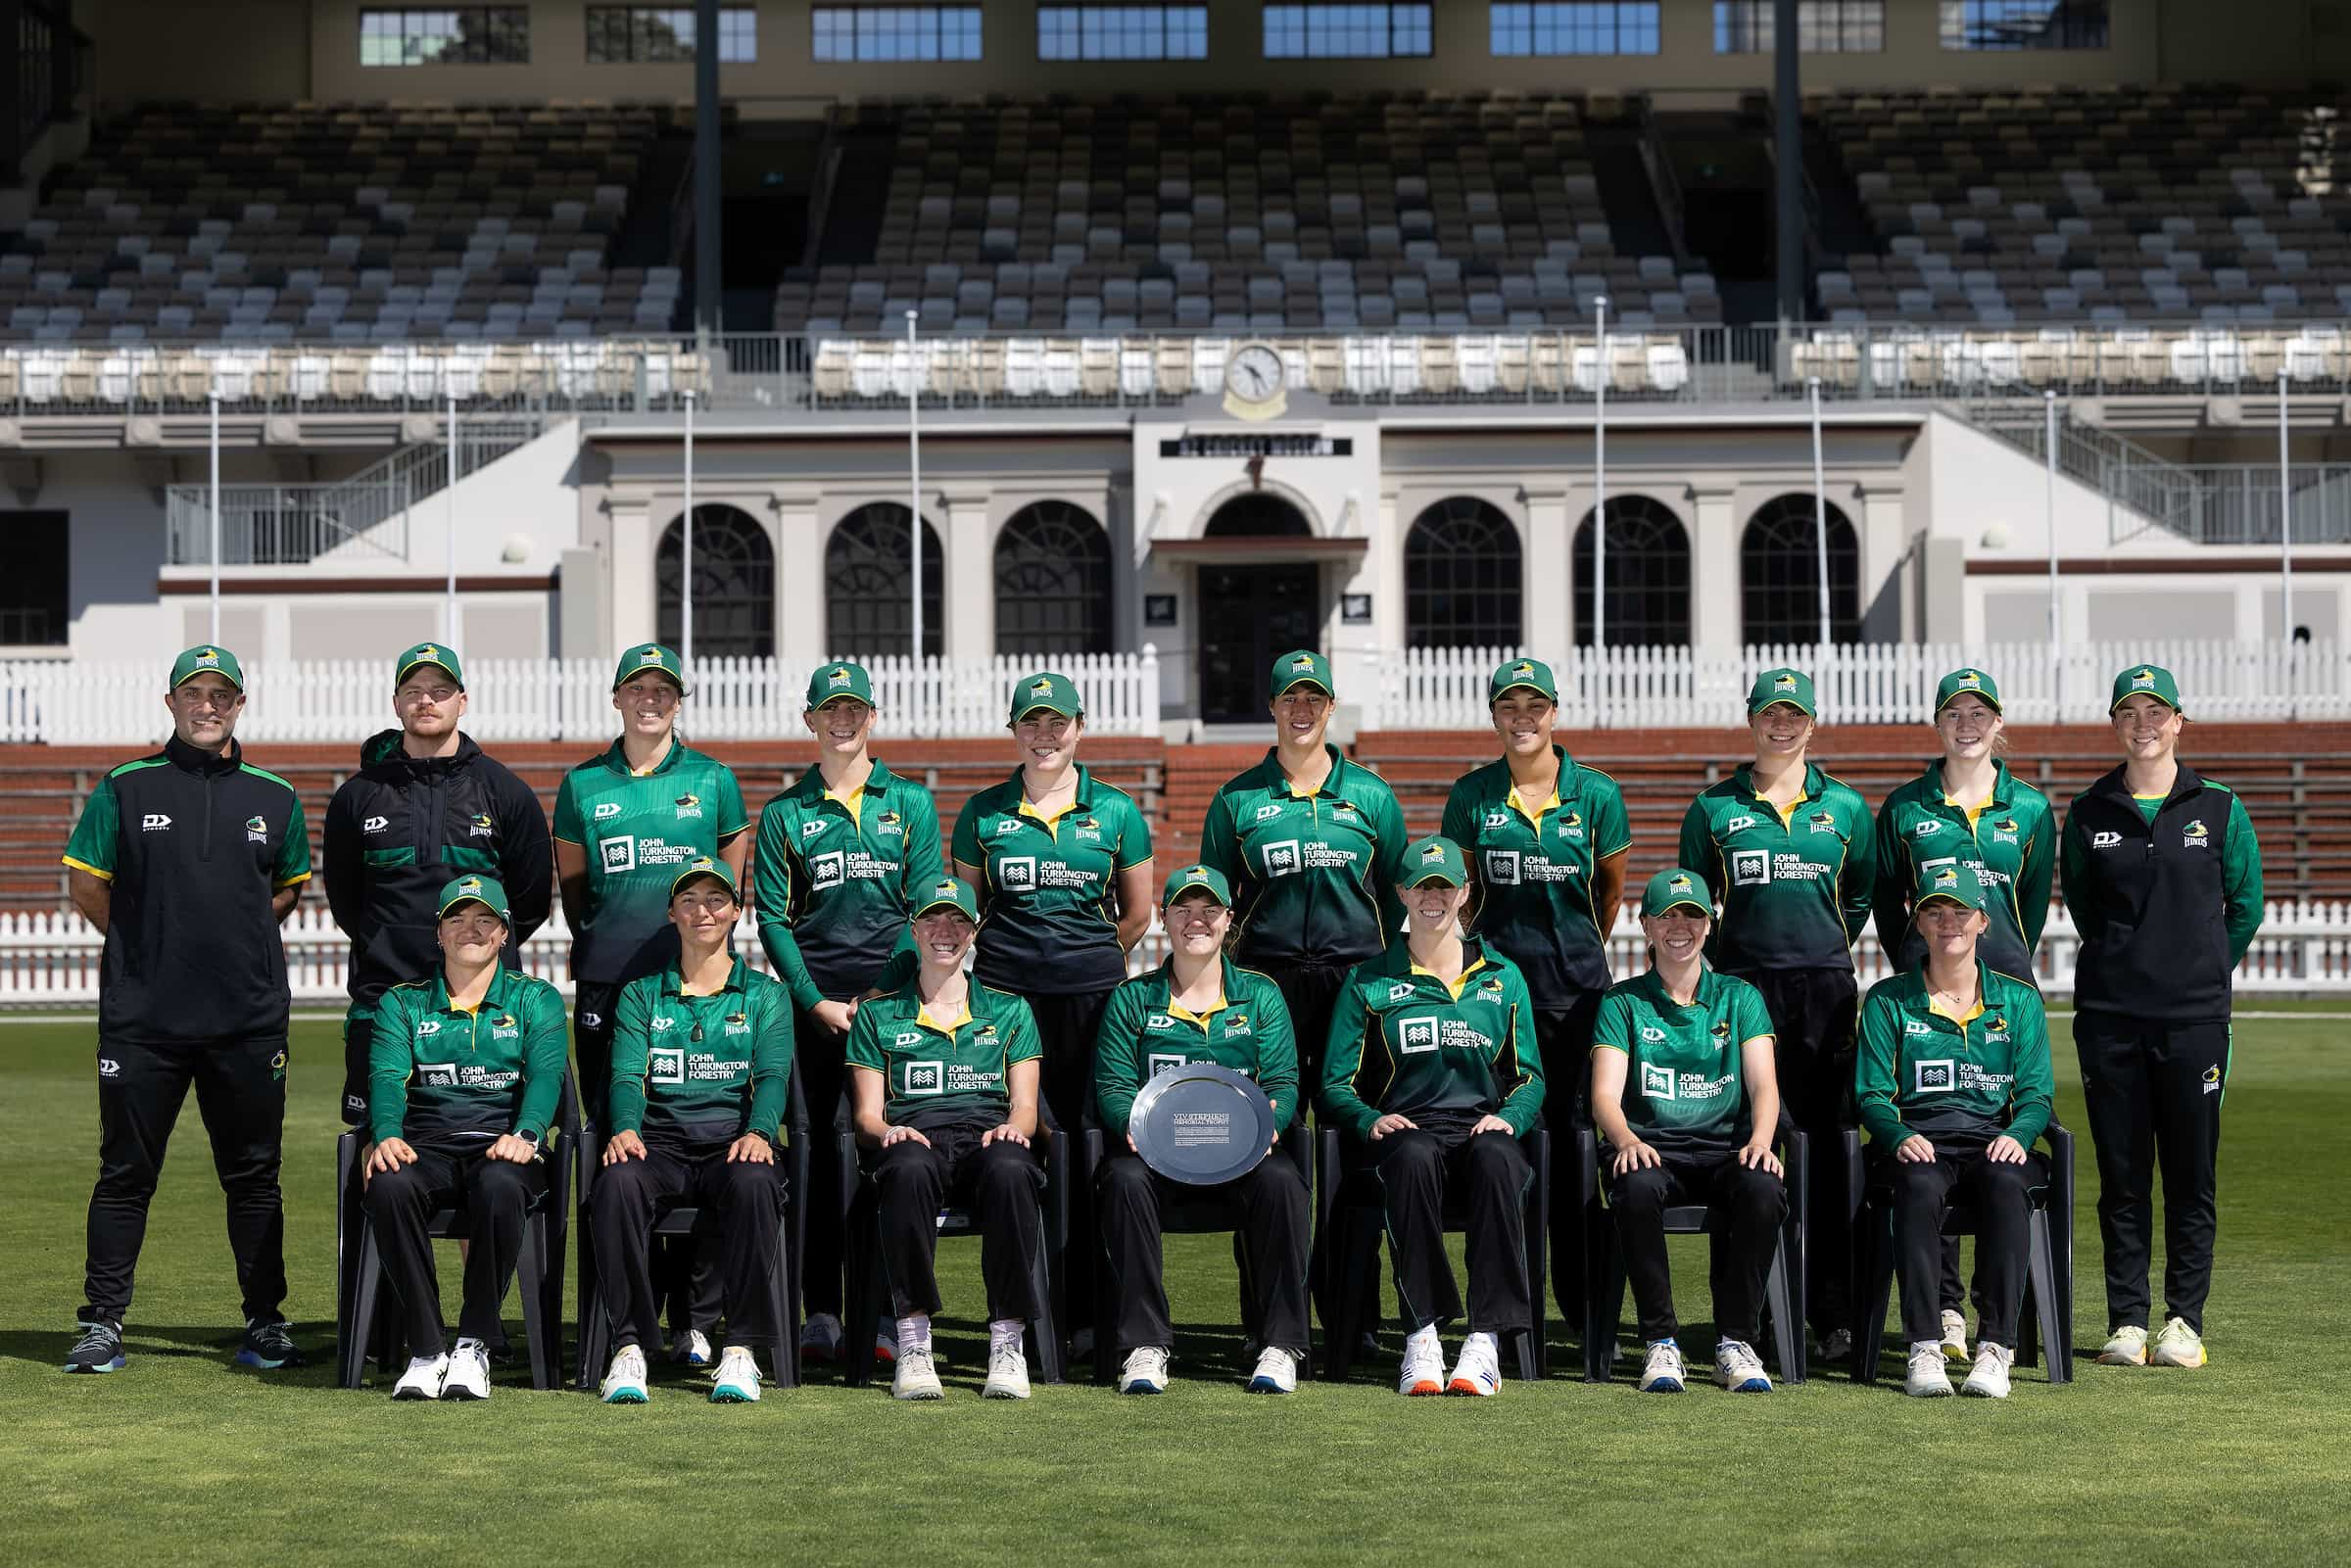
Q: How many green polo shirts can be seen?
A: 14